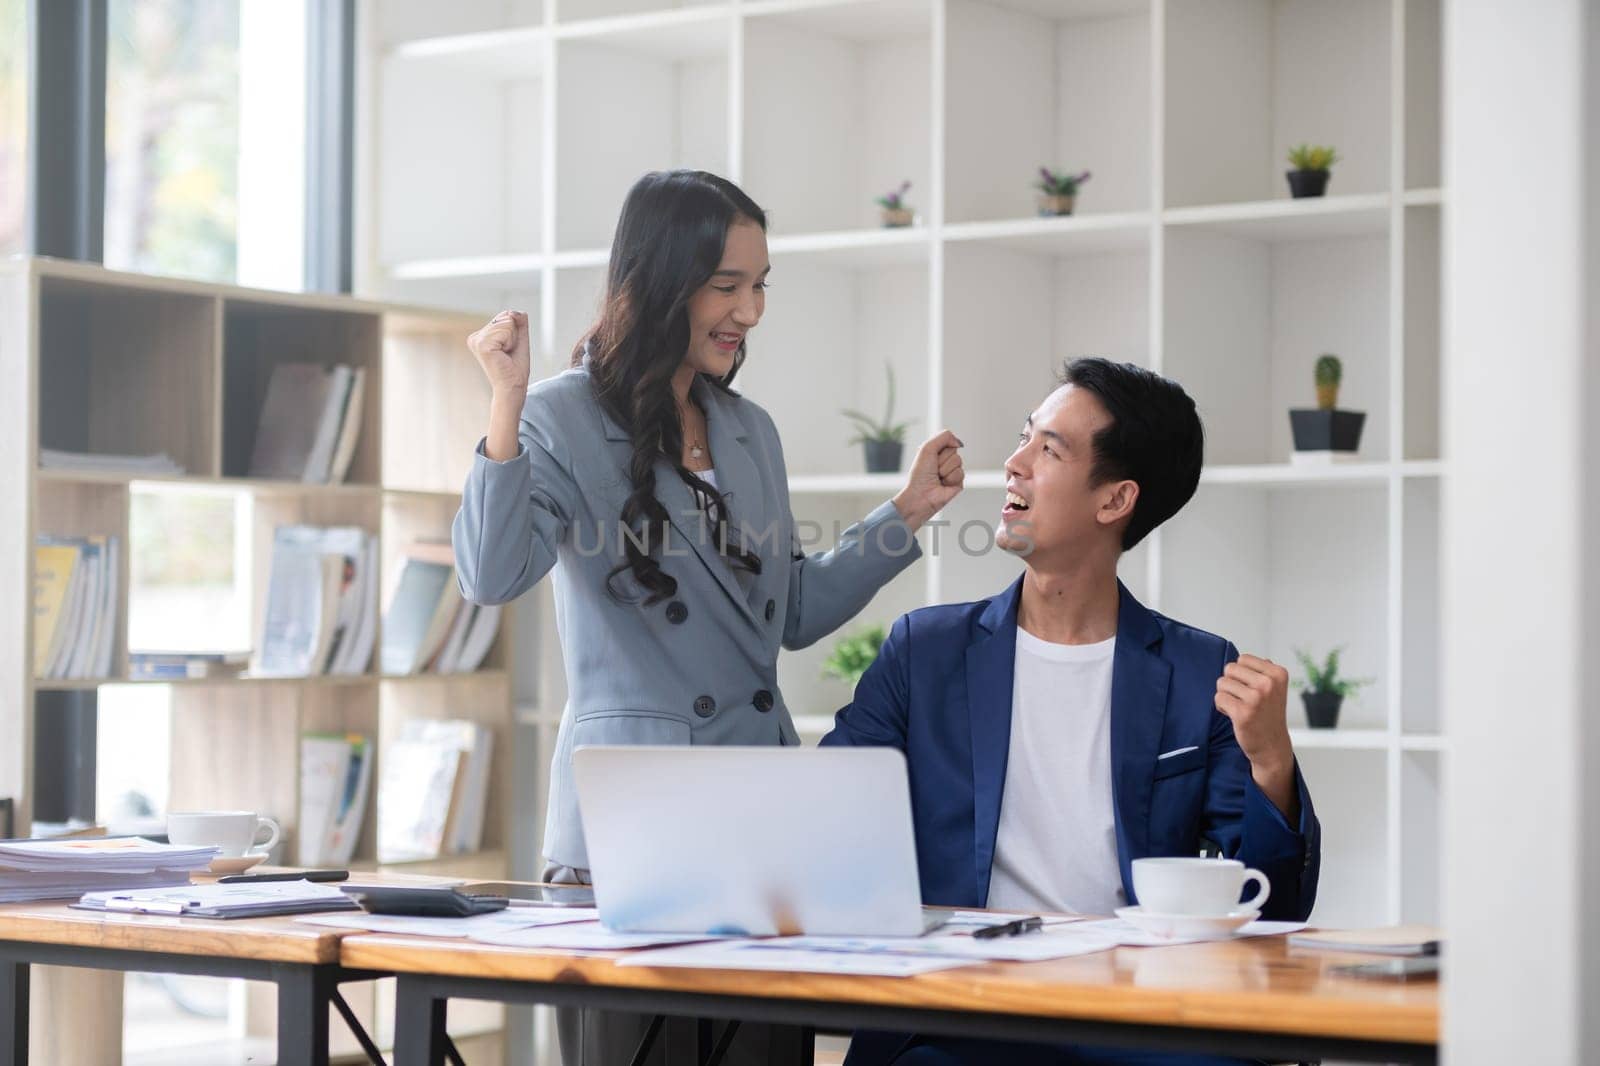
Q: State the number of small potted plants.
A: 7